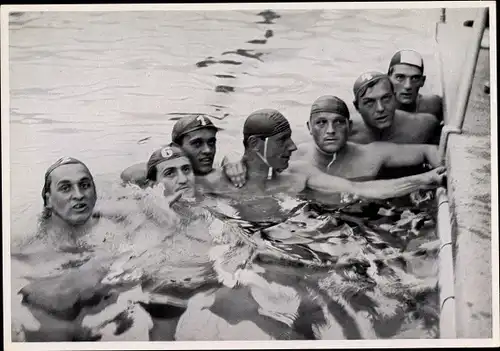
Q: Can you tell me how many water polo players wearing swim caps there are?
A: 7